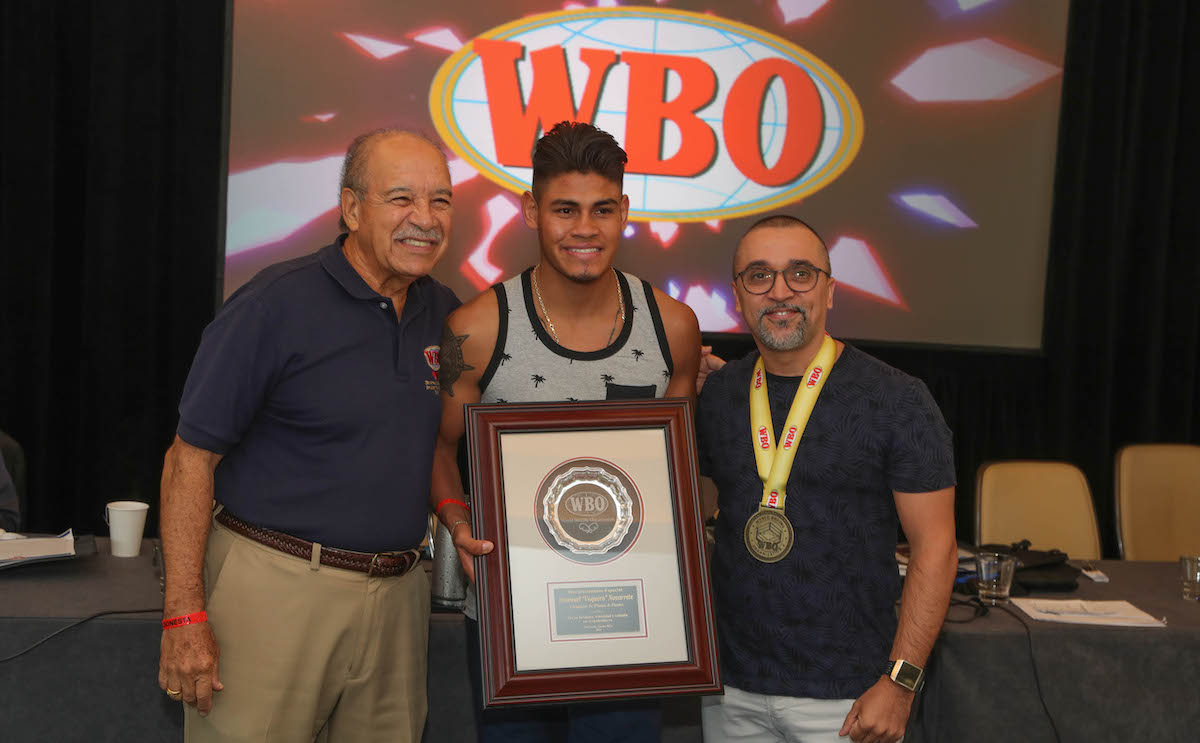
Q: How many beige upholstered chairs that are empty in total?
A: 2